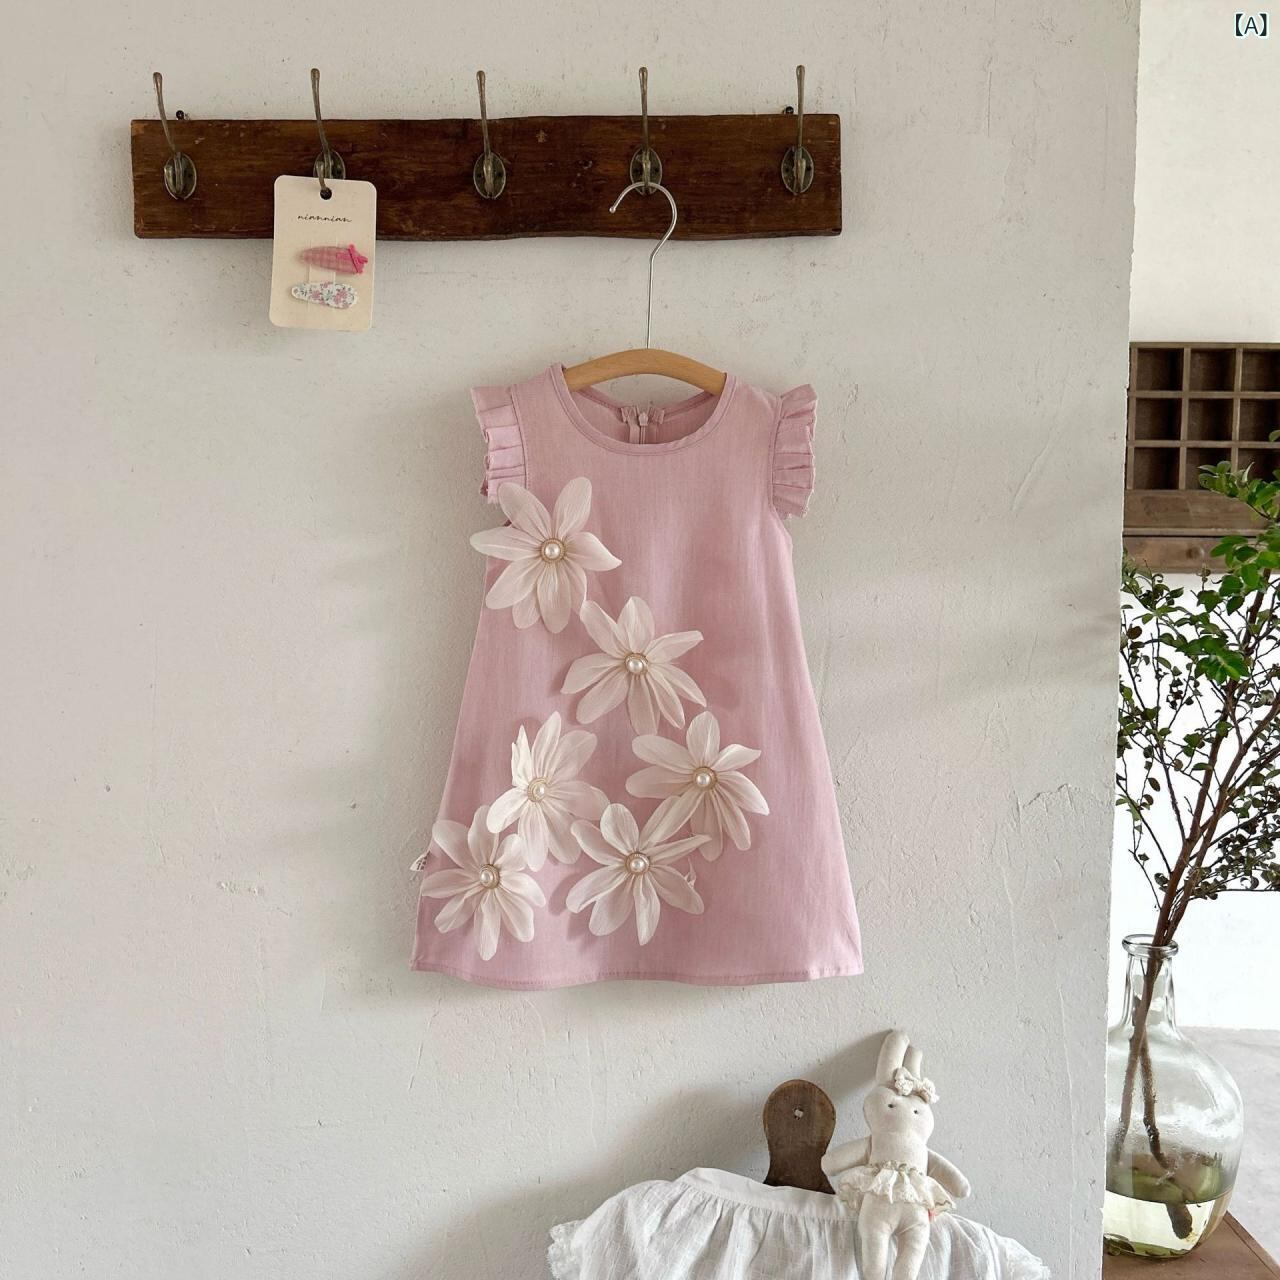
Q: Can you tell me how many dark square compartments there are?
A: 9